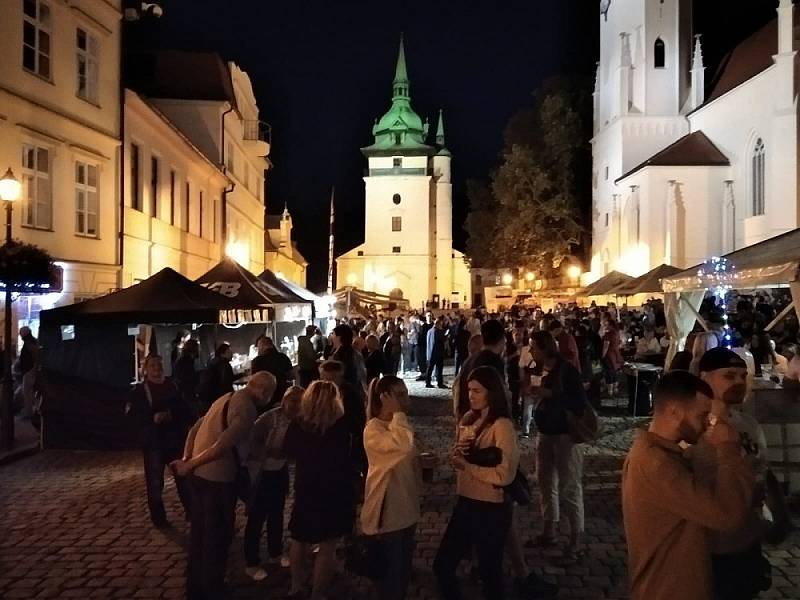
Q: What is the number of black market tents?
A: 3